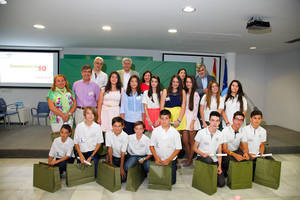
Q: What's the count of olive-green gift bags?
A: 8